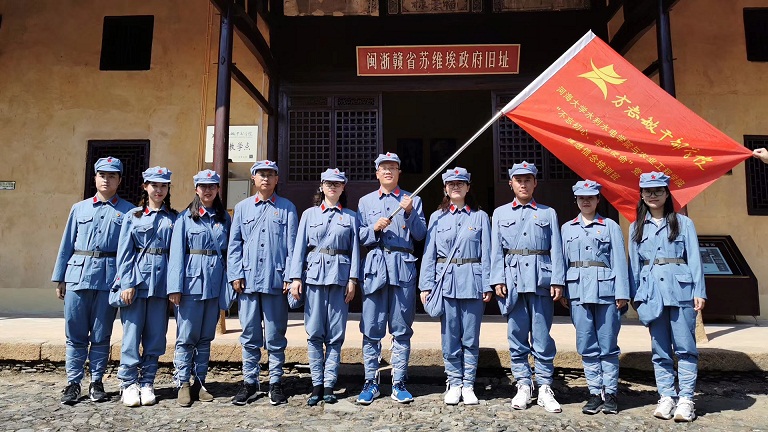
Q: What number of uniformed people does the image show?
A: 10